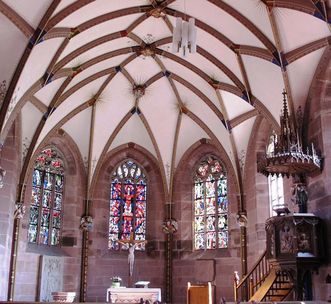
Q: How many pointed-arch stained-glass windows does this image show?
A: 3